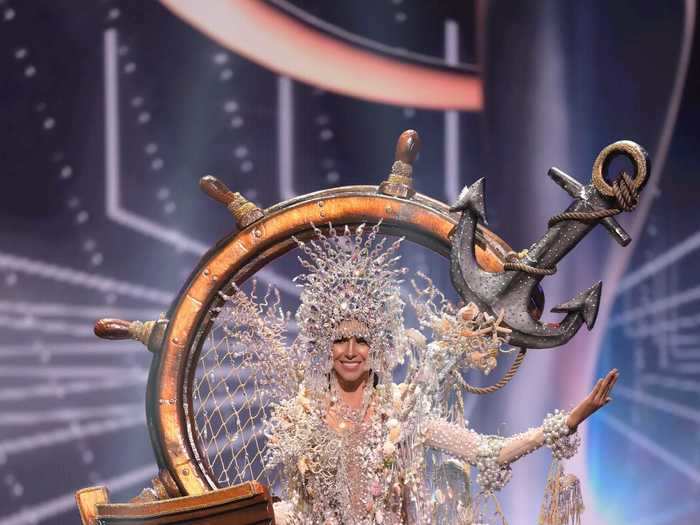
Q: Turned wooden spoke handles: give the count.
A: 3